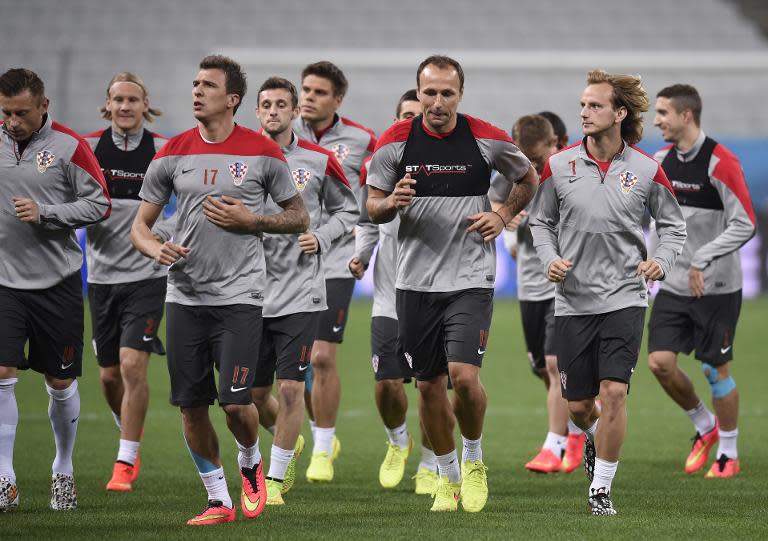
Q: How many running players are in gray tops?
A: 11